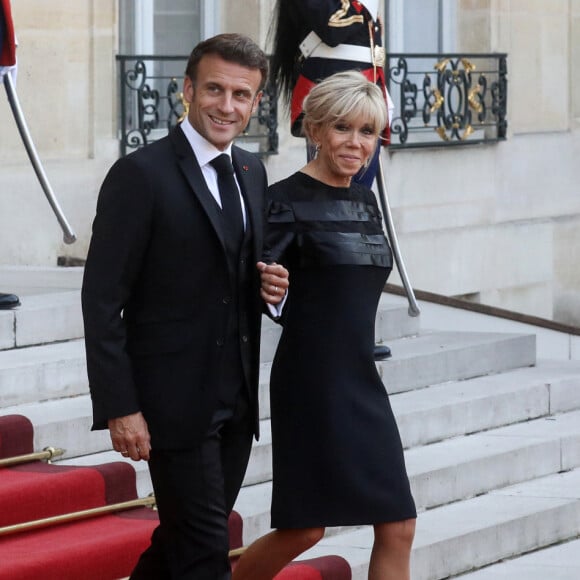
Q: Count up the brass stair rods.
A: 3